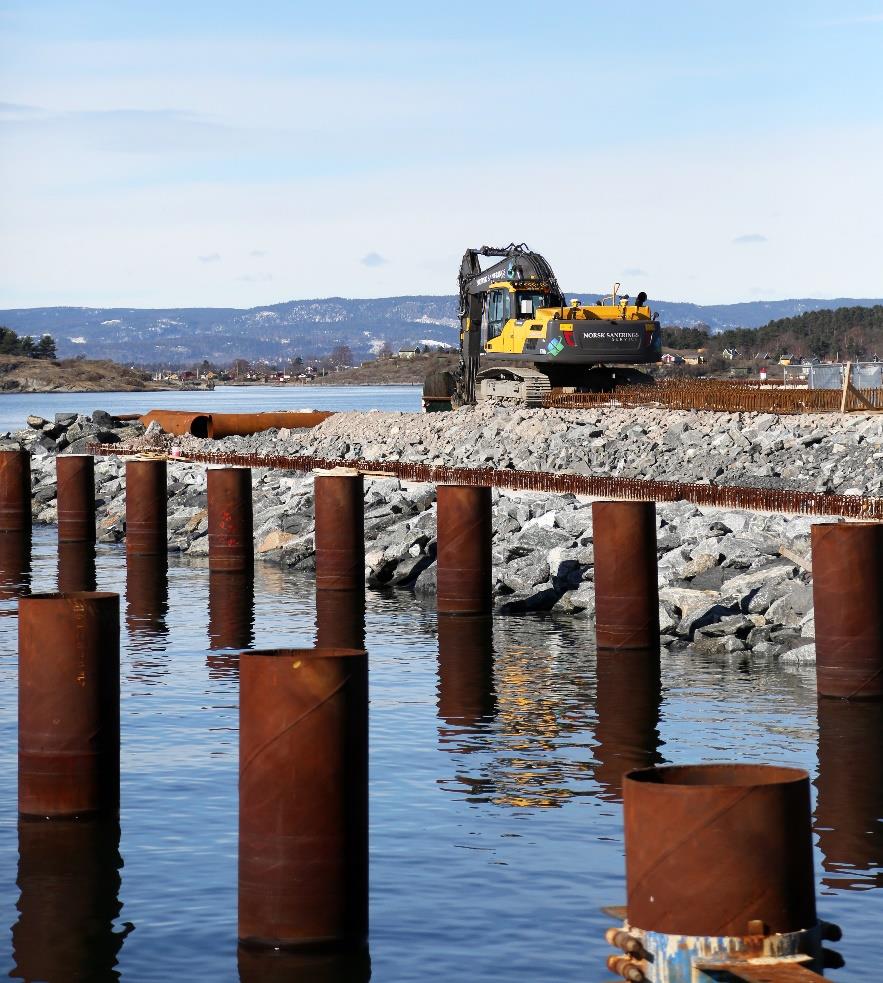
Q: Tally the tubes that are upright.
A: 11